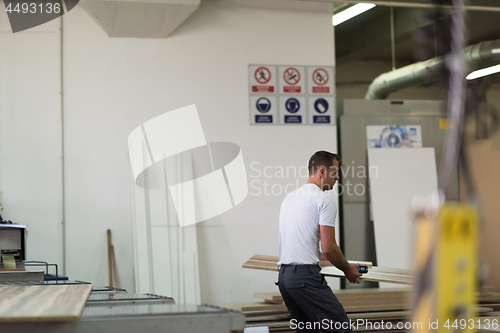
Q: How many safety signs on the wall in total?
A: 6